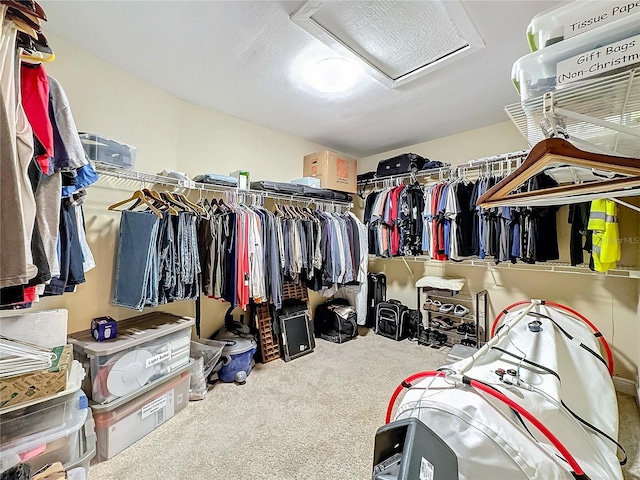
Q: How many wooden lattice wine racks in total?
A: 2